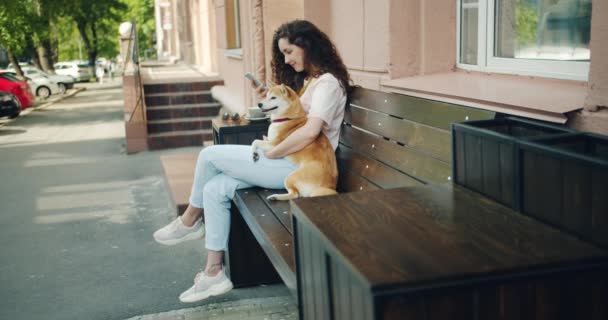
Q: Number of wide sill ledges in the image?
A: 1